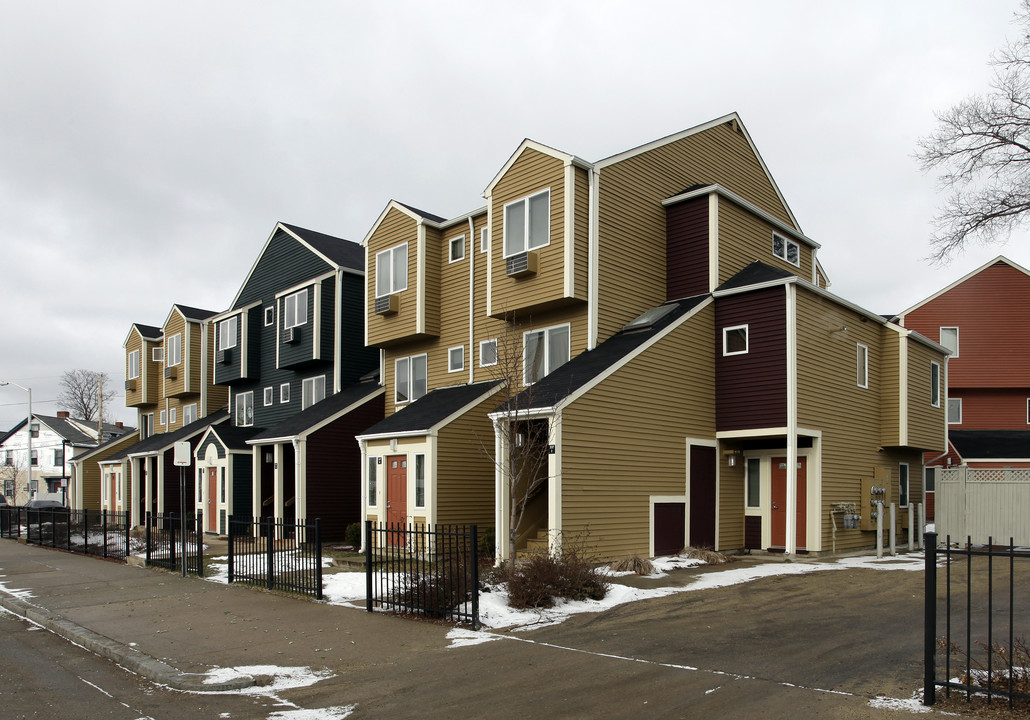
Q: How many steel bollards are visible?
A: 4